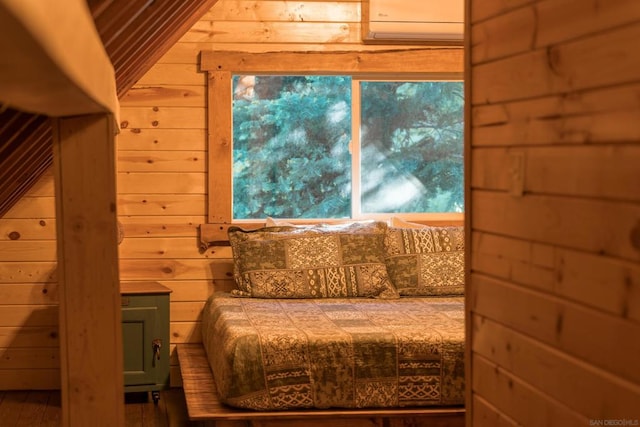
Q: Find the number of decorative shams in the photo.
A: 2